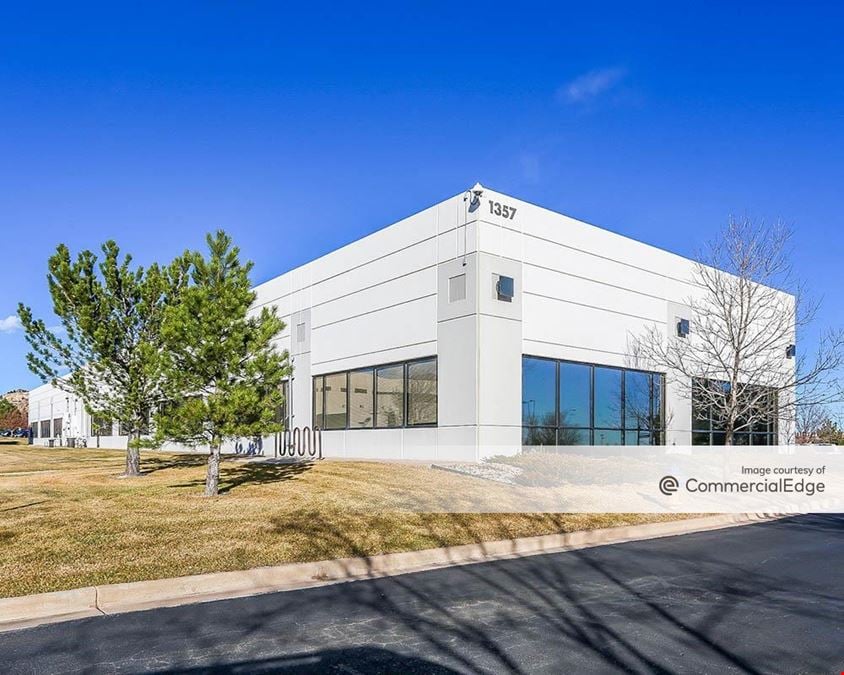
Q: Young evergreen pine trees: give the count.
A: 2